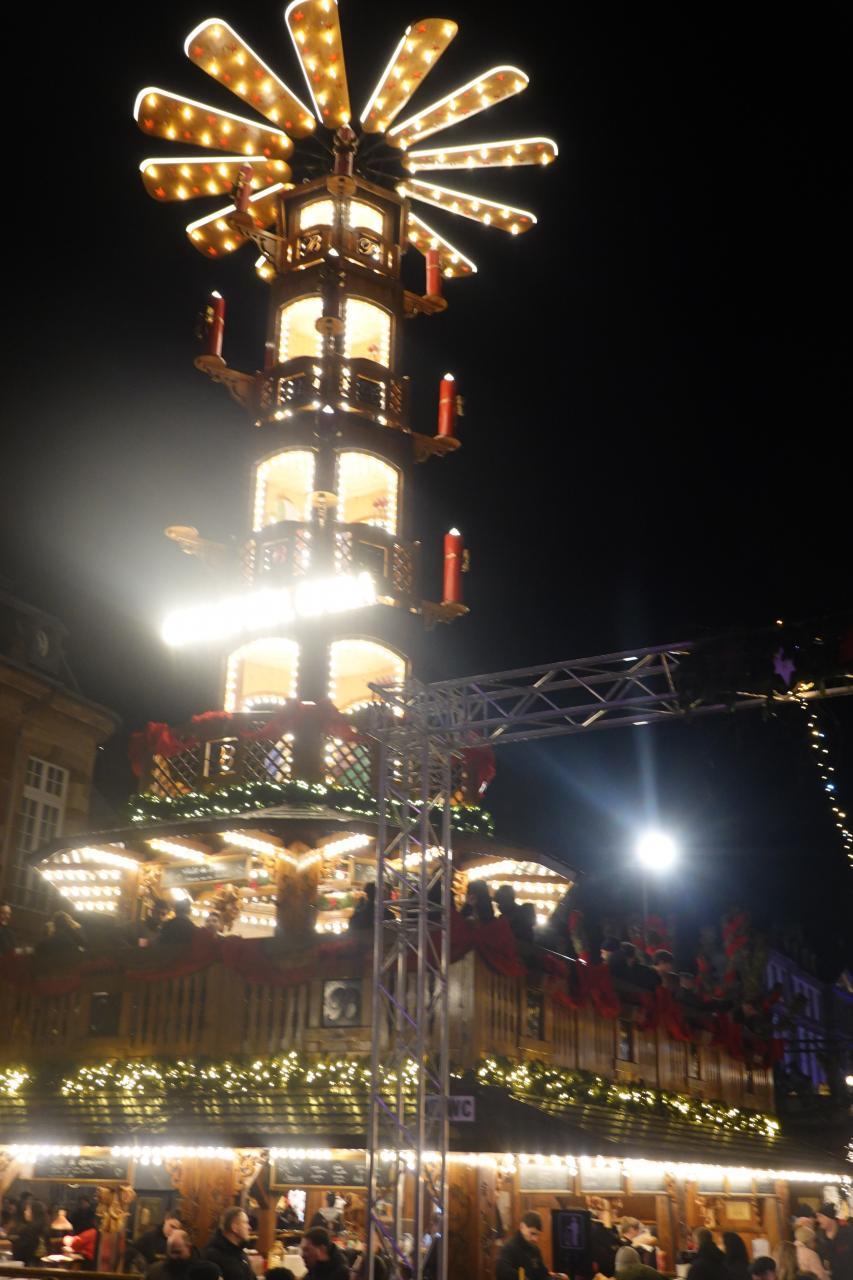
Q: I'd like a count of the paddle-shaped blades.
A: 11